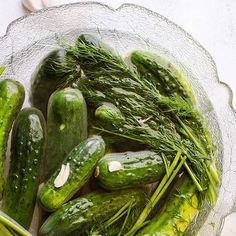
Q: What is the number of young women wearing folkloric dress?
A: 0